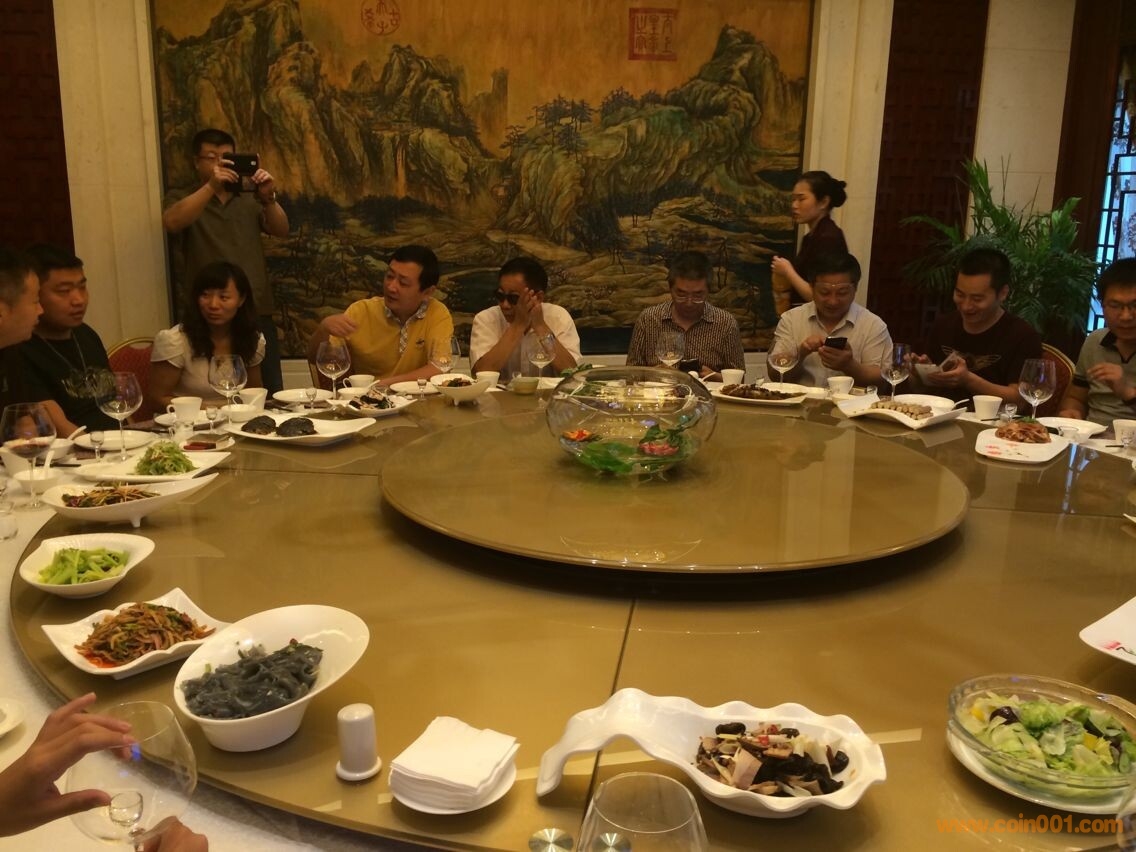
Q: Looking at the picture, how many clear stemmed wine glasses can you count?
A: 12